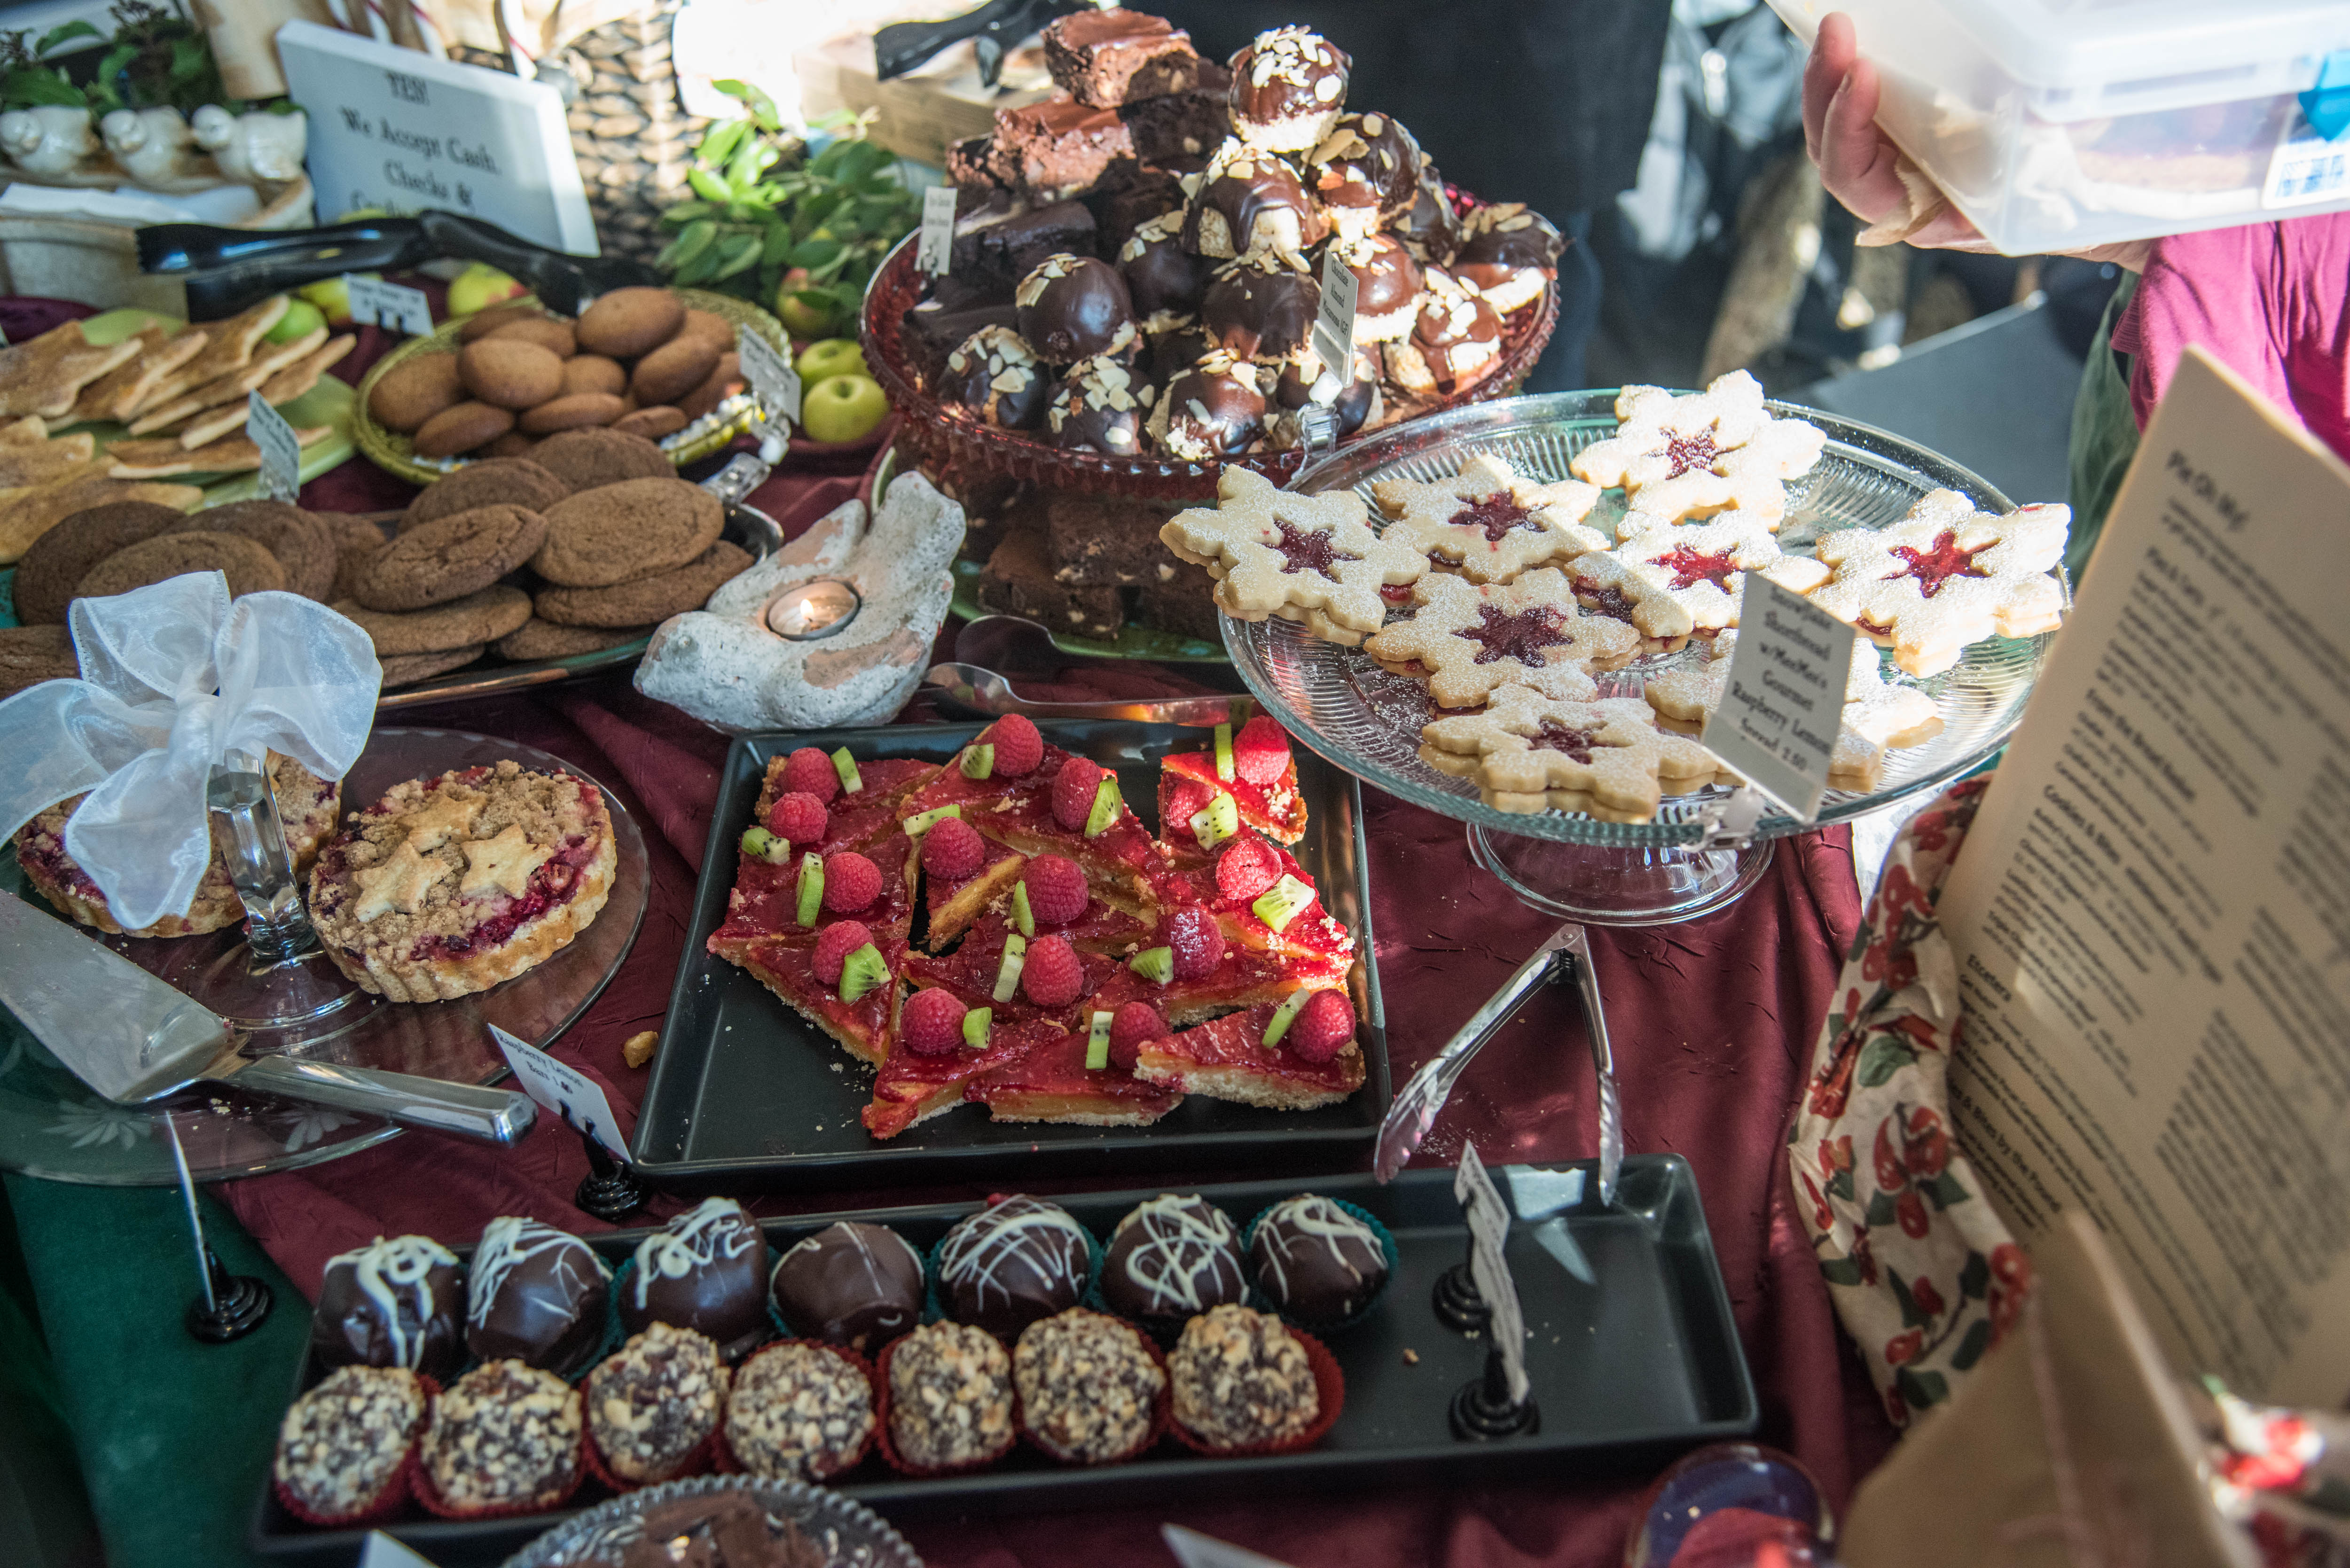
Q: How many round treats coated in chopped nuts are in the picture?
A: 7